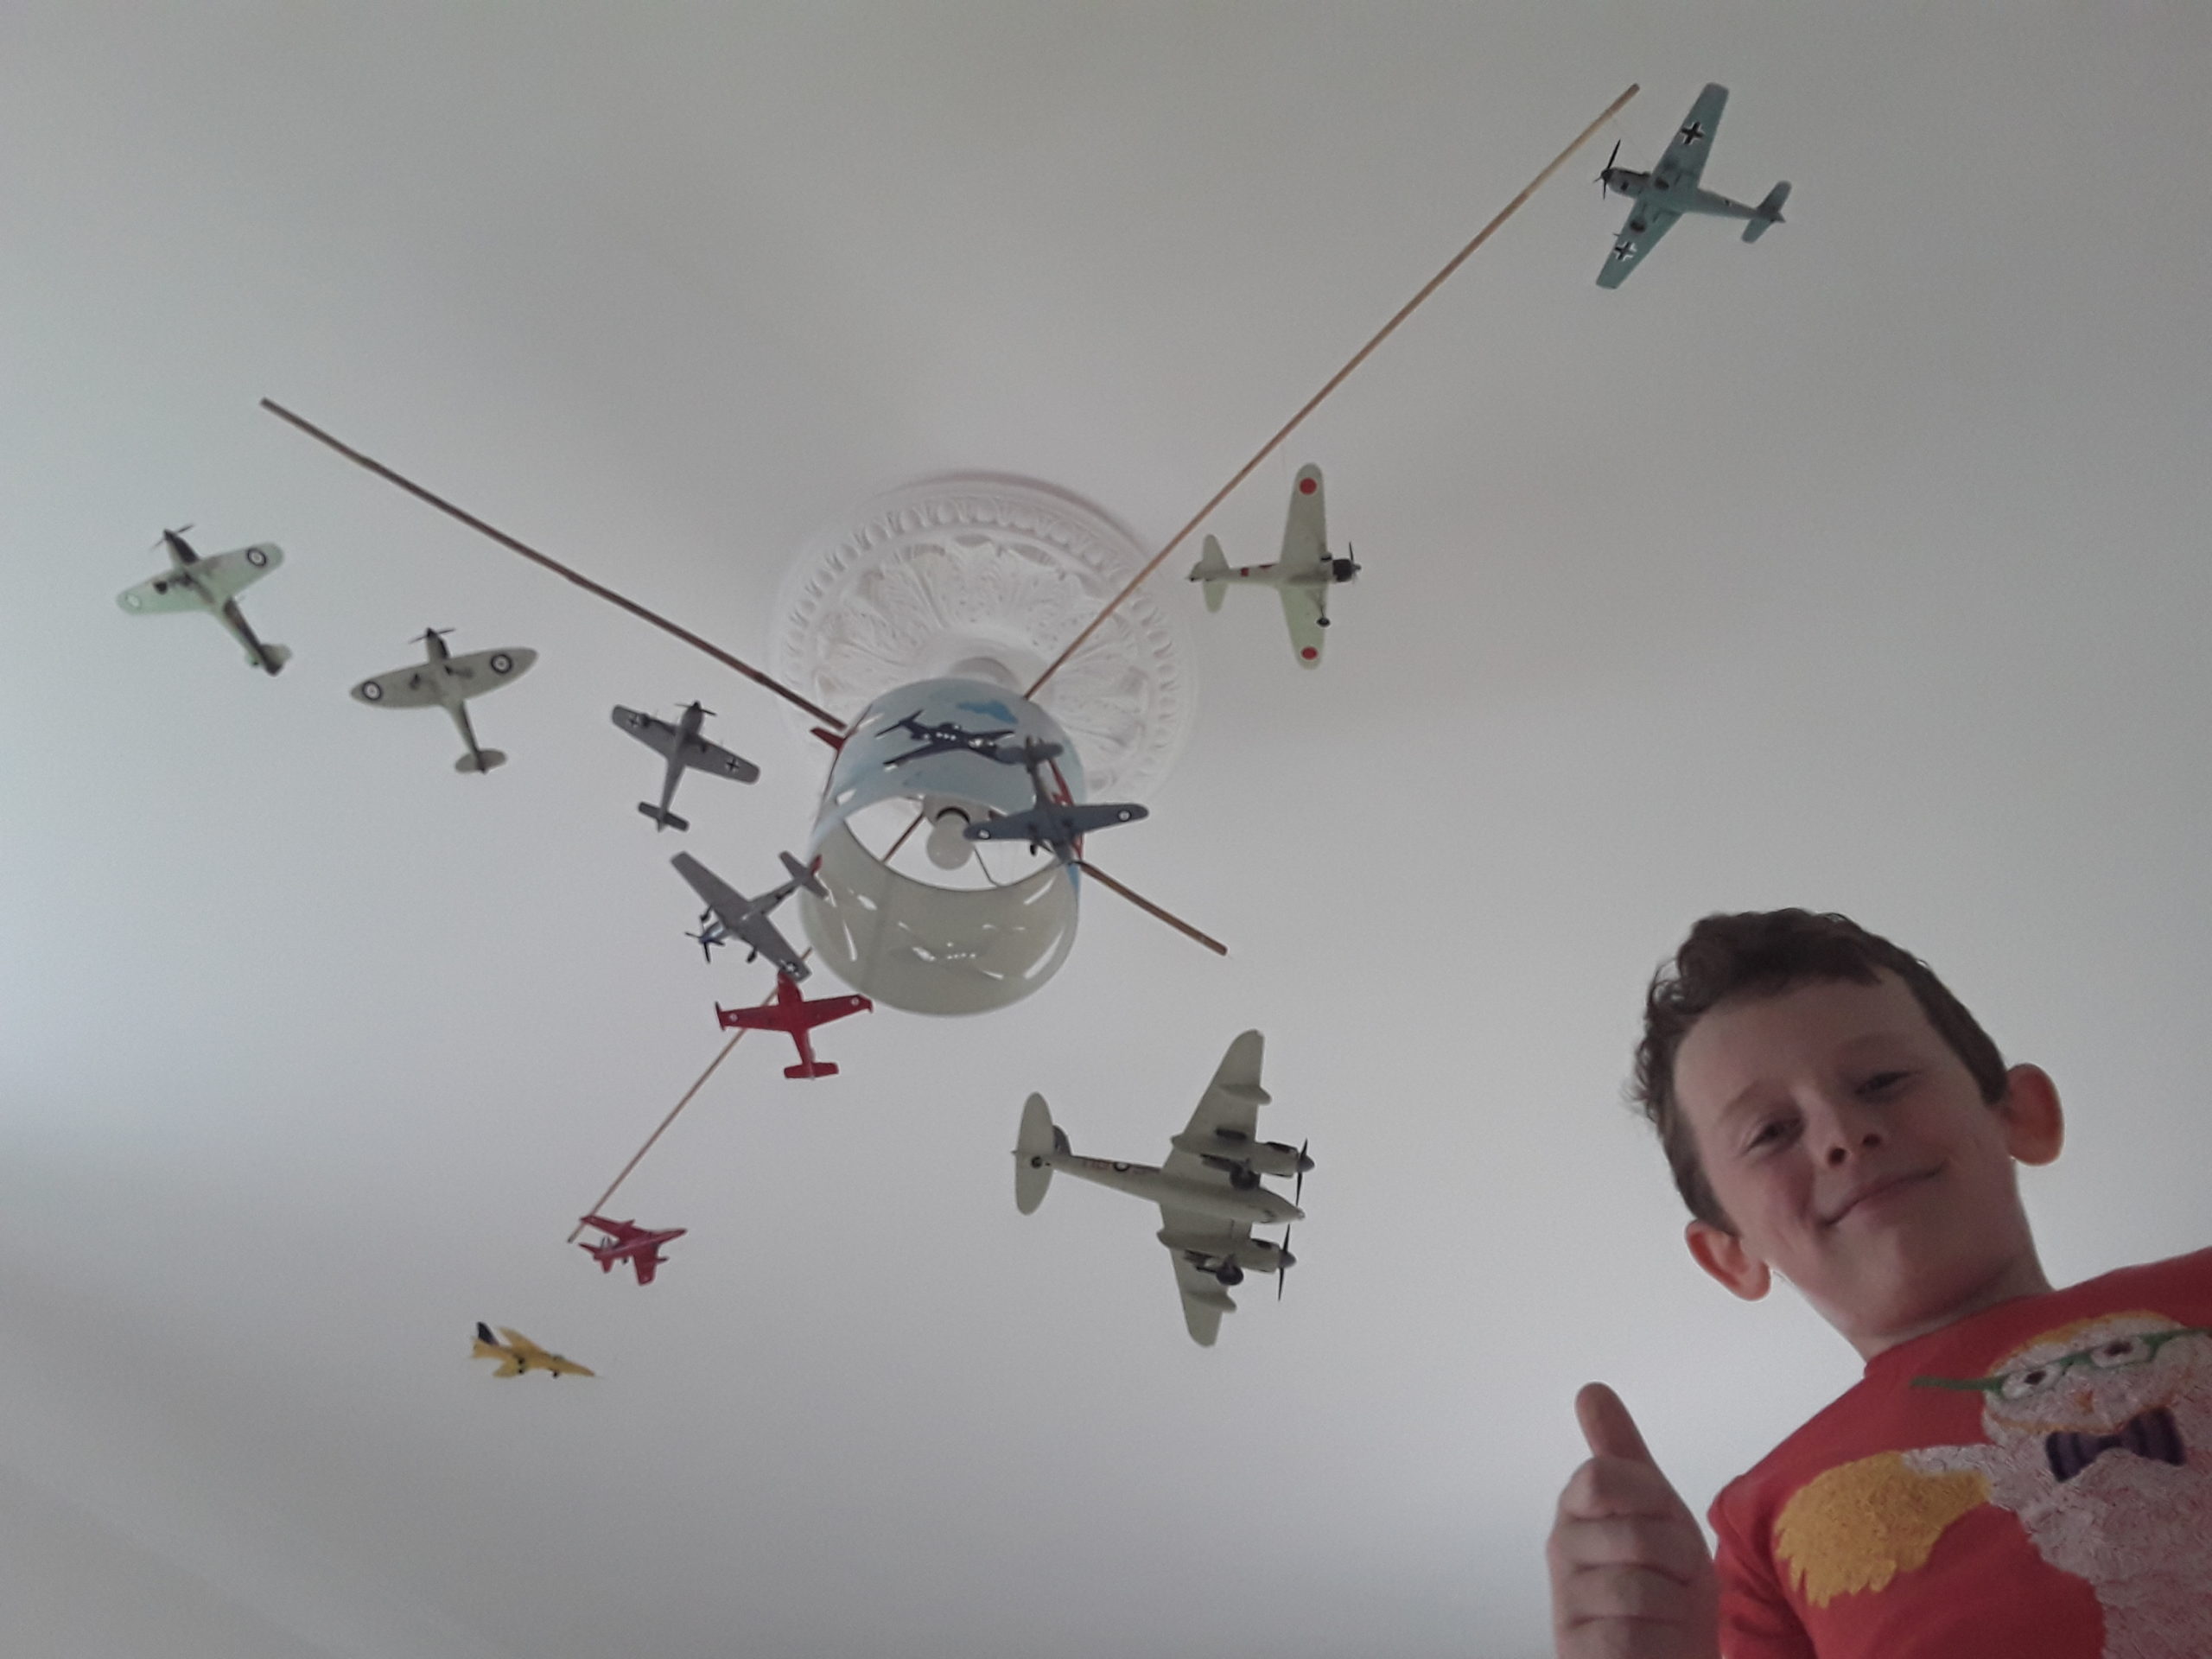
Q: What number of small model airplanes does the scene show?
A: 11